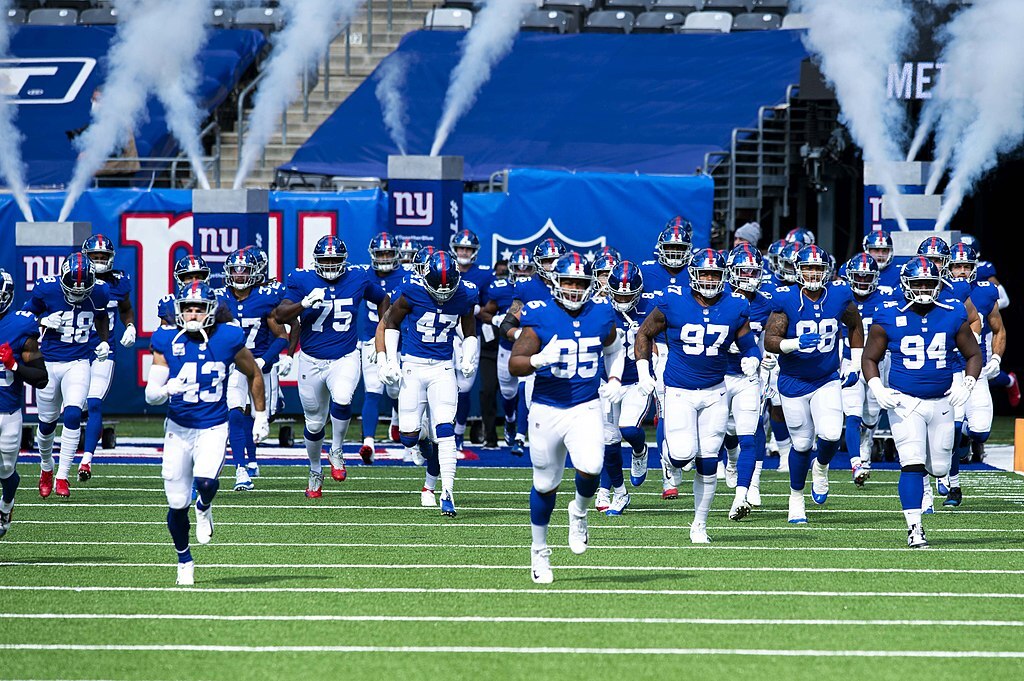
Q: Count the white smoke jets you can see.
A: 10